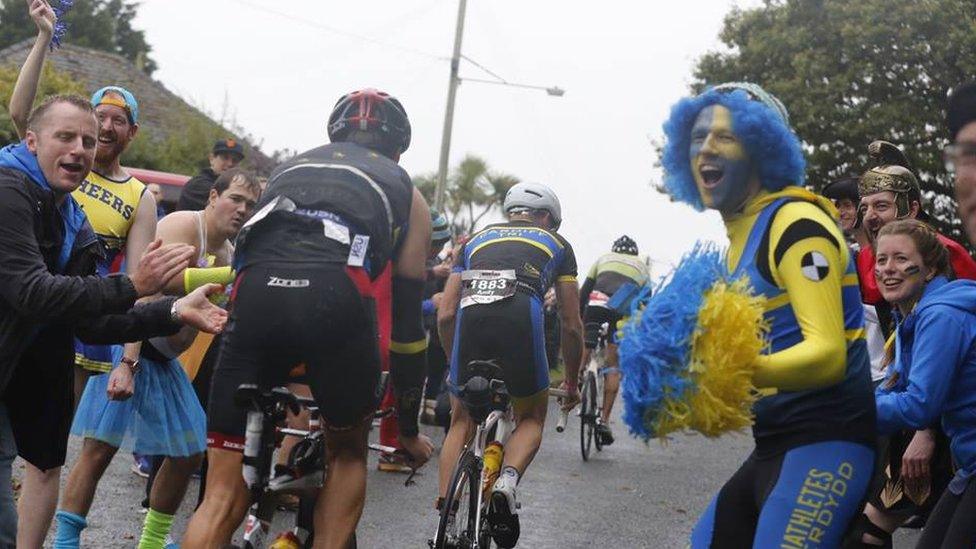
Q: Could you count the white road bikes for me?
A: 2